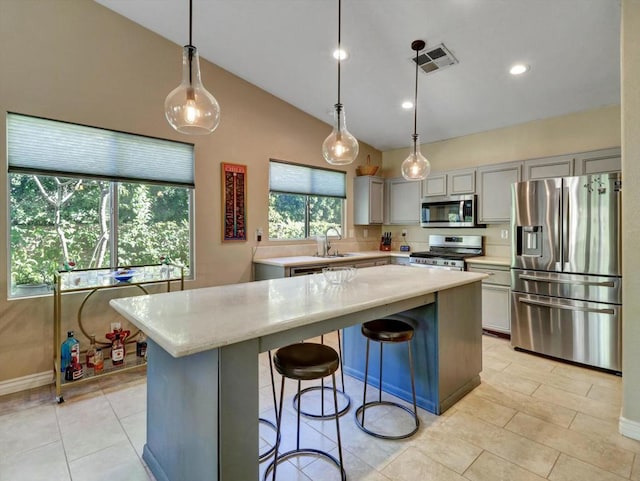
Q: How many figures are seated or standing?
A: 0